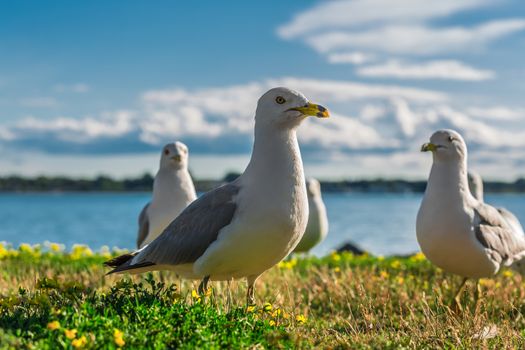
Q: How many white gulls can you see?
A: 5